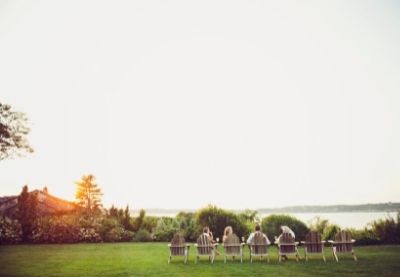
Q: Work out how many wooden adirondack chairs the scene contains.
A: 7